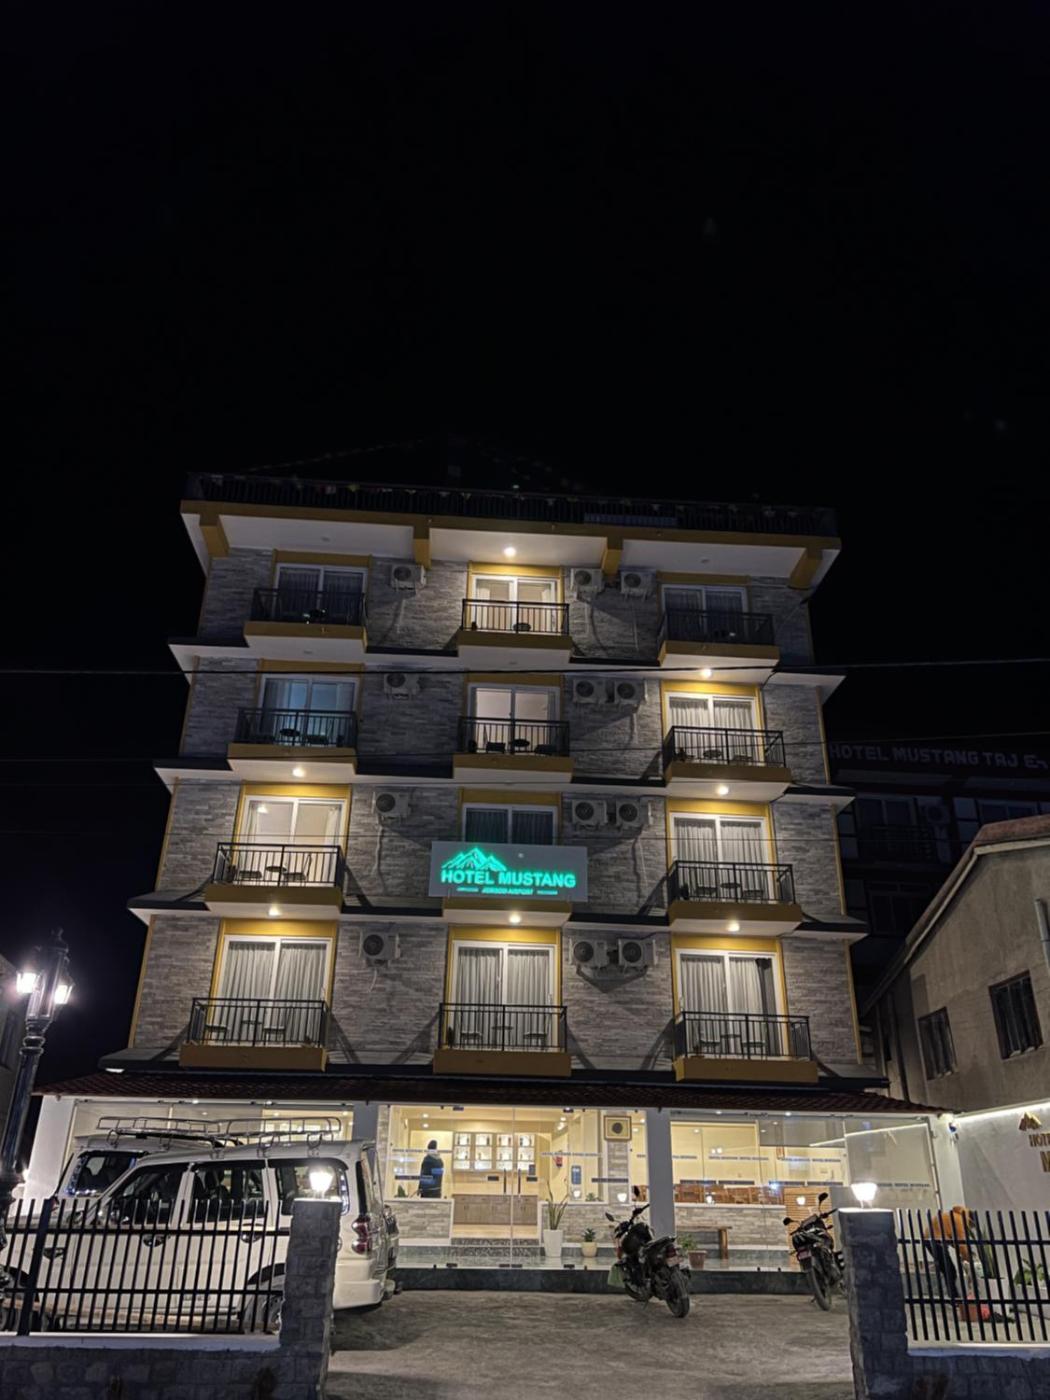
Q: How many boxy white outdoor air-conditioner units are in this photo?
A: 12